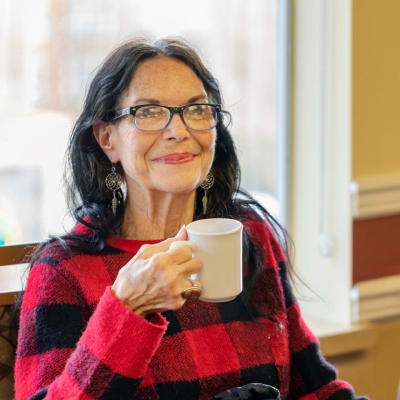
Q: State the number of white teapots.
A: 0